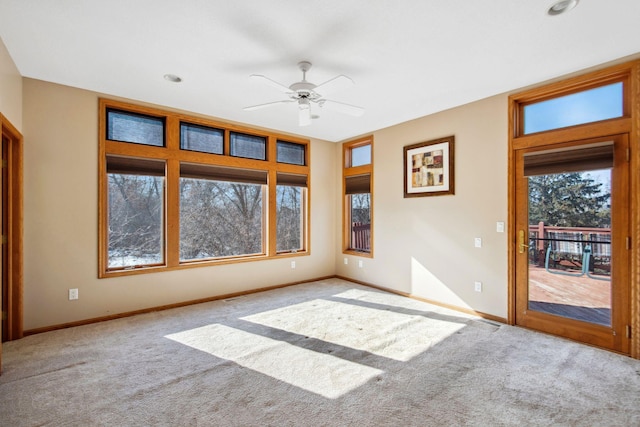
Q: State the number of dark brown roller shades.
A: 5